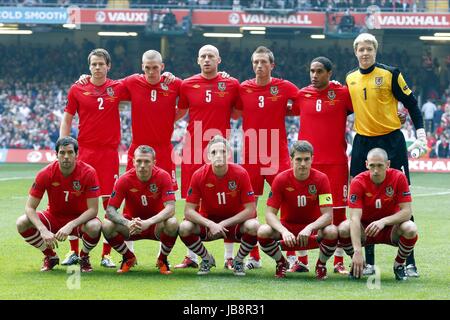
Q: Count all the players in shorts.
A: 11